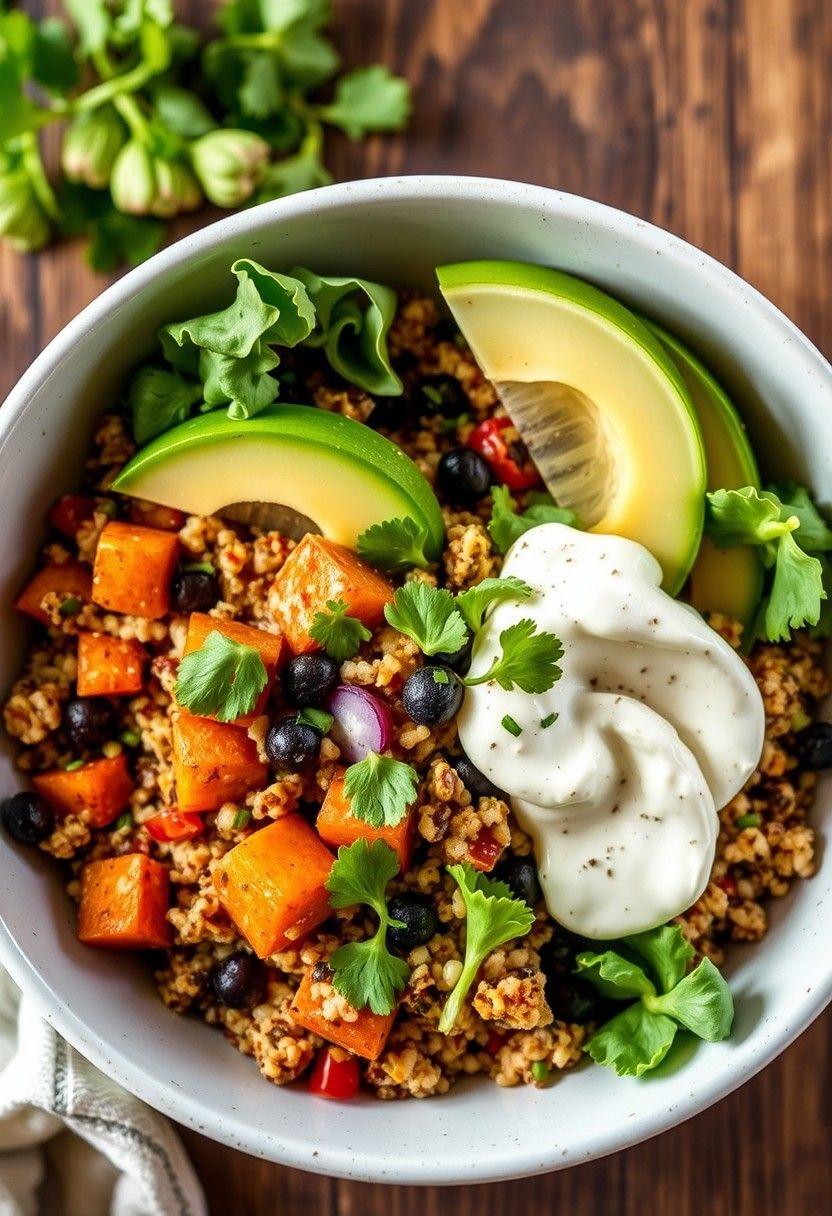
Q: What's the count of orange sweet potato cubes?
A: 11